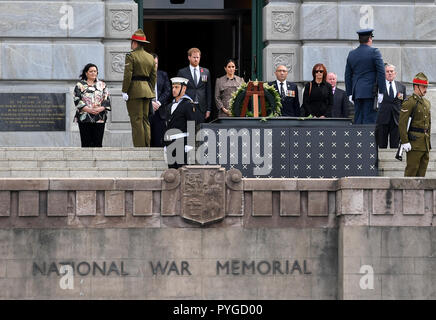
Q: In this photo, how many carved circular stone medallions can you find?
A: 4